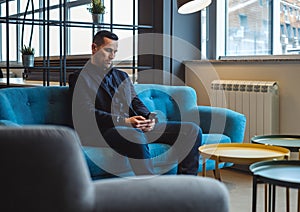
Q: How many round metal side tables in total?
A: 3